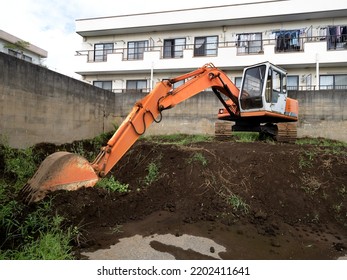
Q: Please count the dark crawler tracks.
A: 2